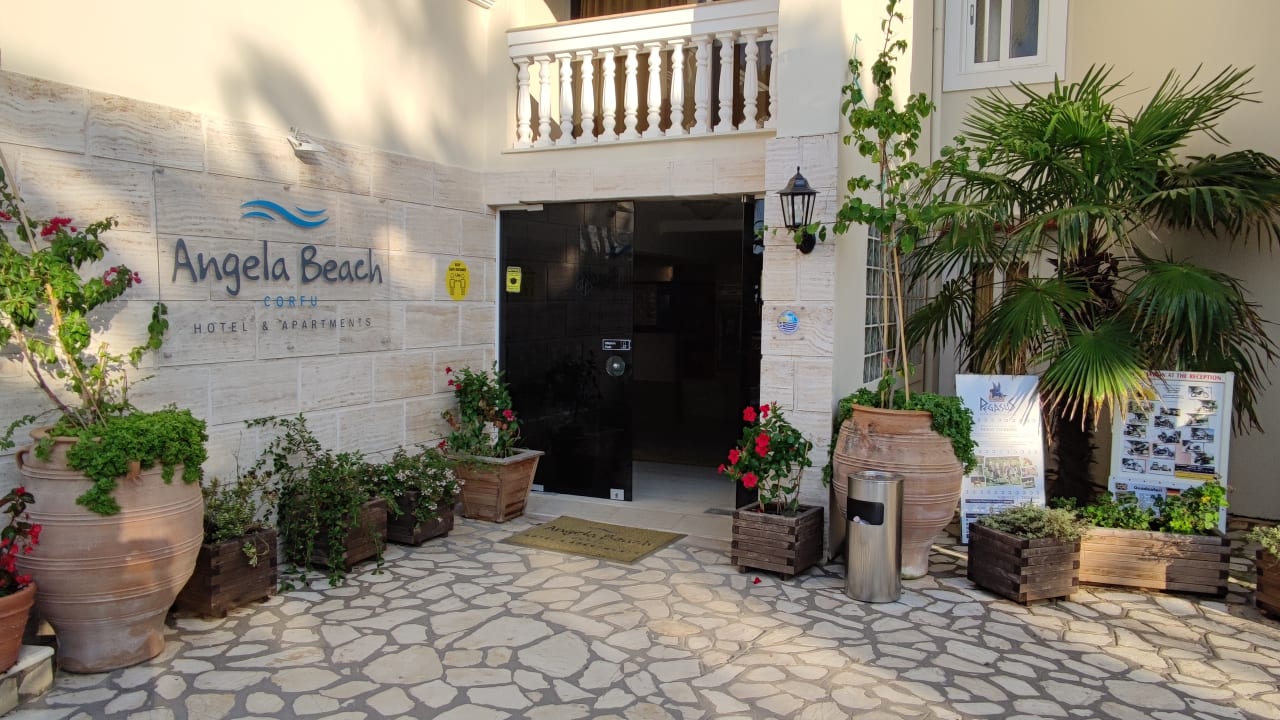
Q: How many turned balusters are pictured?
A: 12